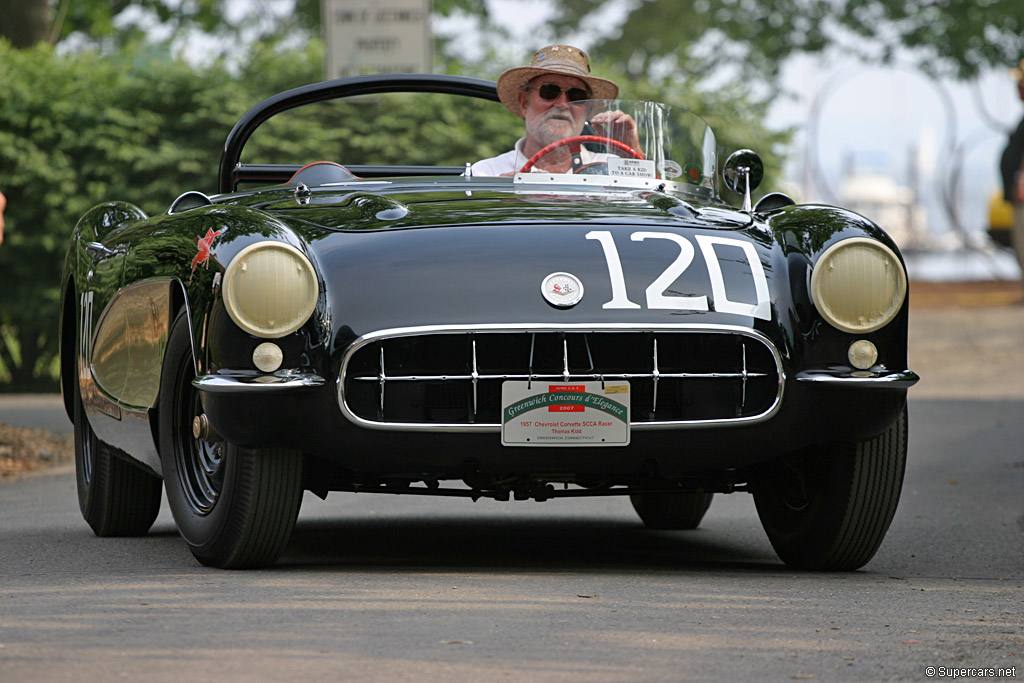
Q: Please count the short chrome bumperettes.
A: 2